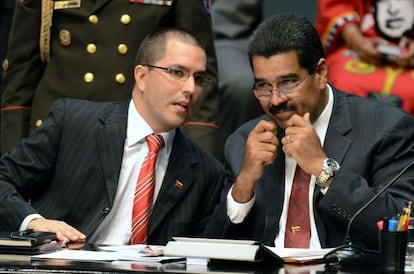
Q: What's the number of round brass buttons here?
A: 7